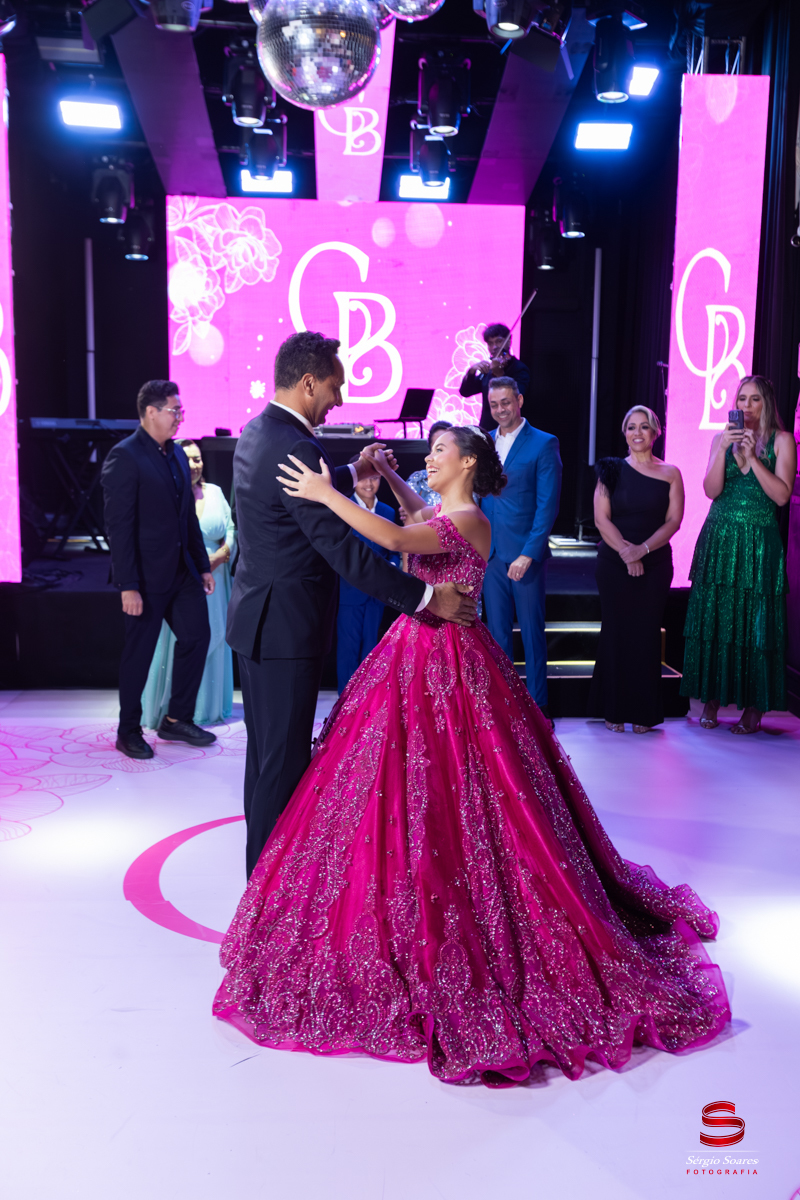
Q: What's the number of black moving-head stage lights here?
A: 11